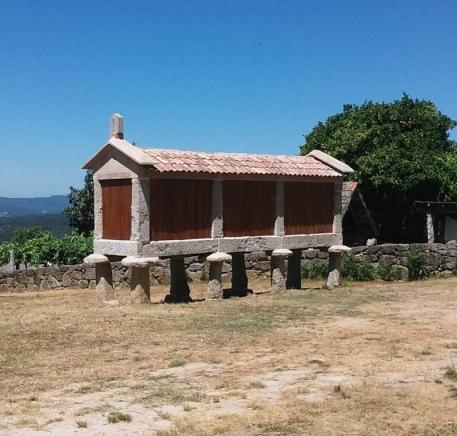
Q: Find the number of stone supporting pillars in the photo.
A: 8